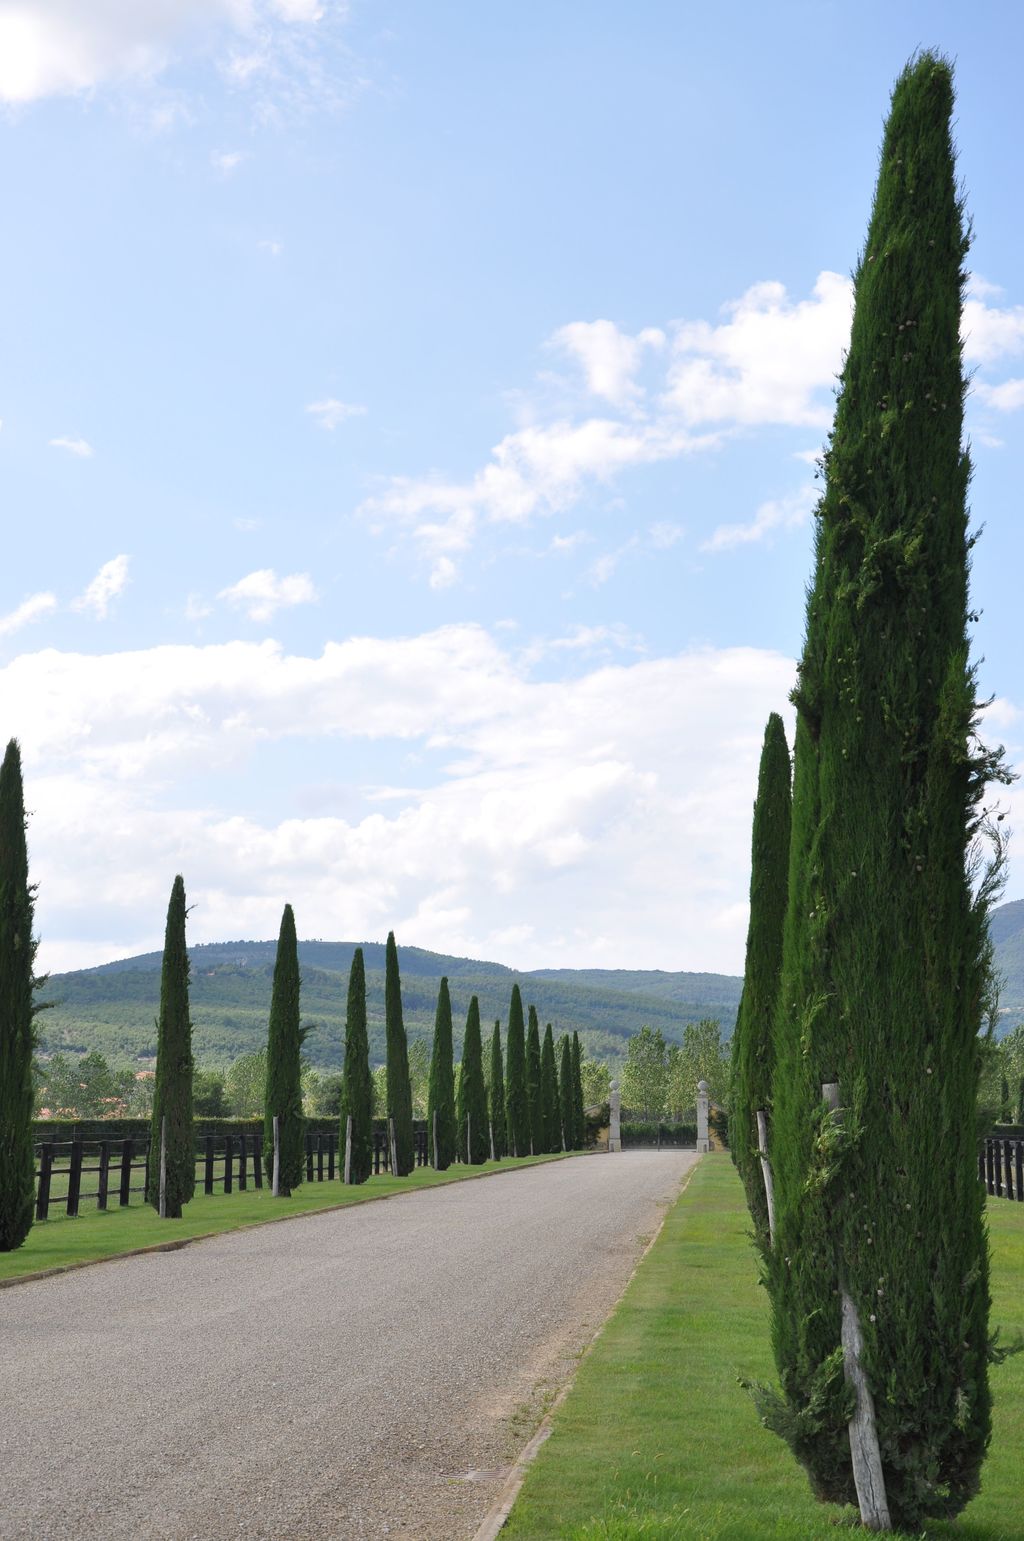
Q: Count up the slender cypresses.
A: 15